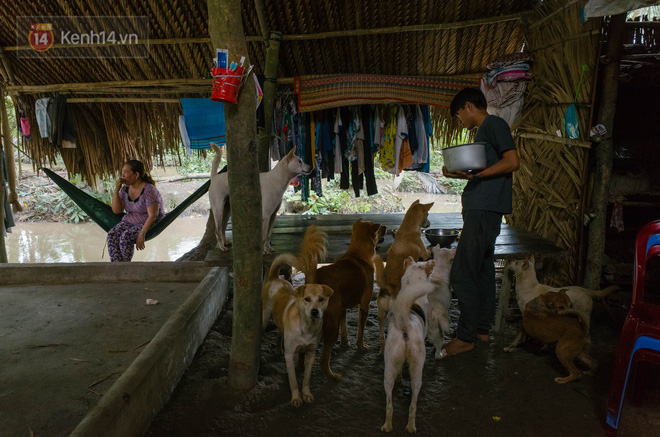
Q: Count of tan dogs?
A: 4